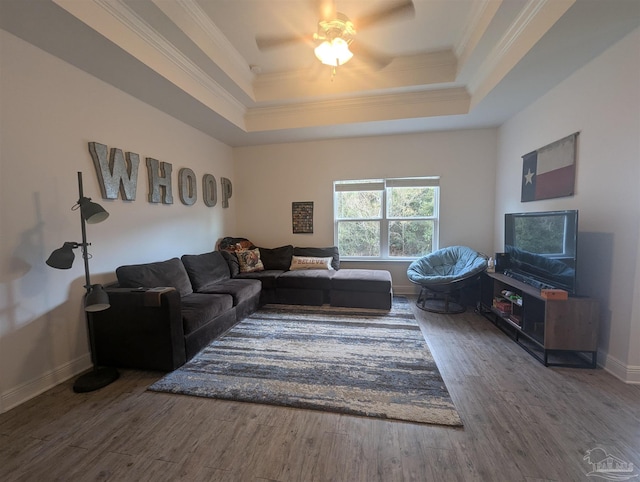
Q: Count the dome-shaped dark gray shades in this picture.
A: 3